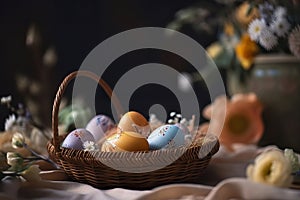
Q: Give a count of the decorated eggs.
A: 5